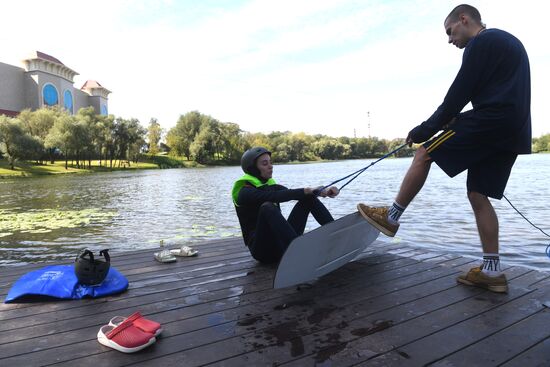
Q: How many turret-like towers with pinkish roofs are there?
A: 2